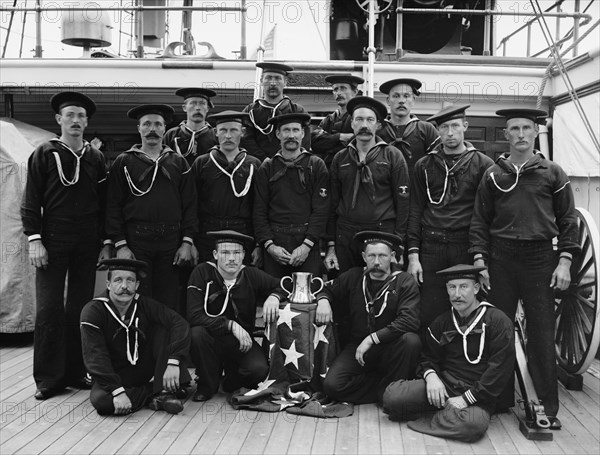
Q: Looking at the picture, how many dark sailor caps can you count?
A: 15